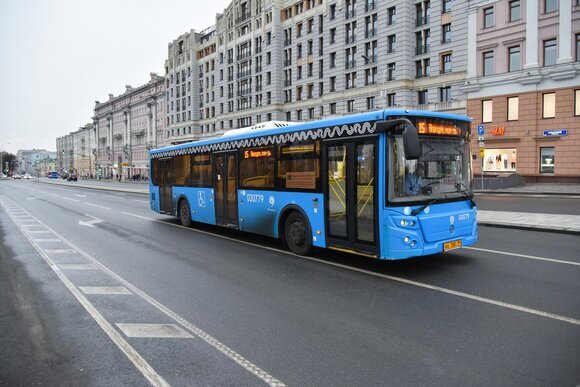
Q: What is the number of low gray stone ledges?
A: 1